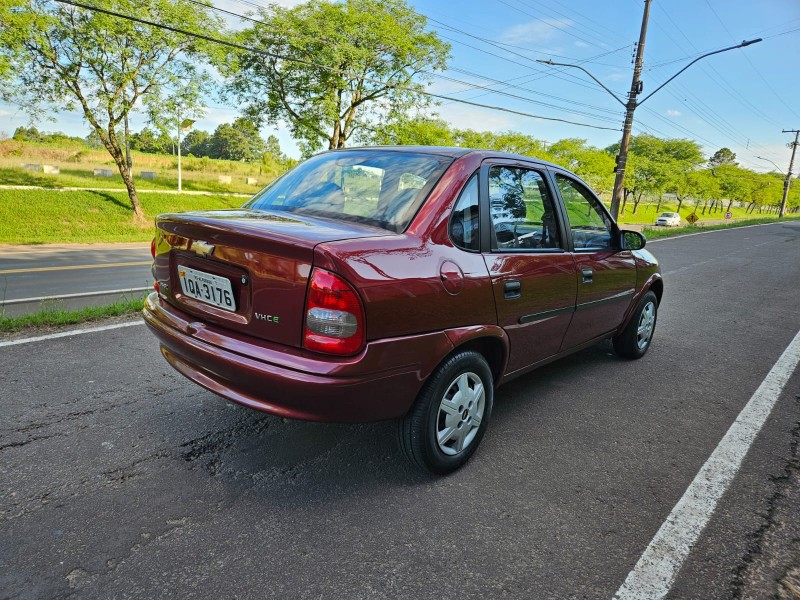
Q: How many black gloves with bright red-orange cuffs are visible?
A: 0